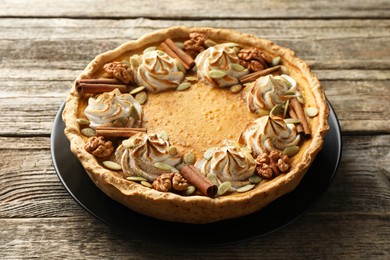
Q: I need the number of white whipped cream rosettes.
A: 7